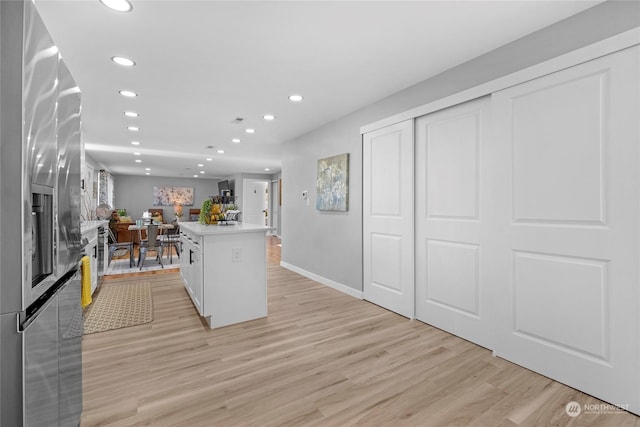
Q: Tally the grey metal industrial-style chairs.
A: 3